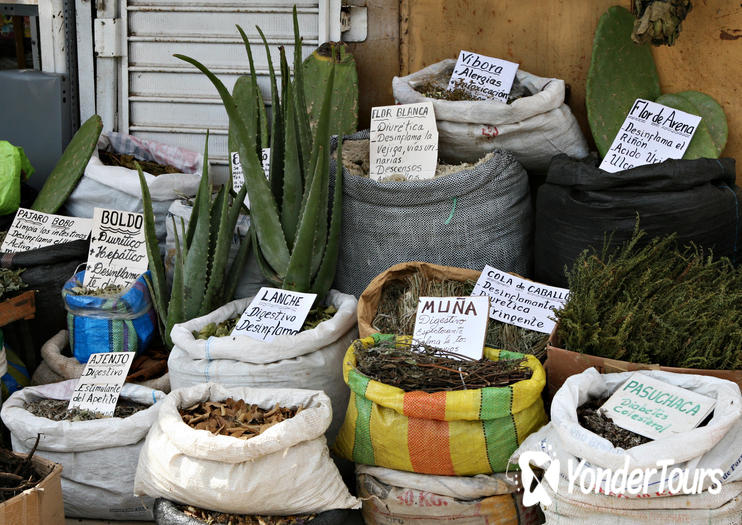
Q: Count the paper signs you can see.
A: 11